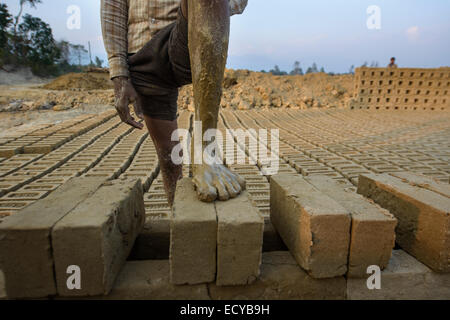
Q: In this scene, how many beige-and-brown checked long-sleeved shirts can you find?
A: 1